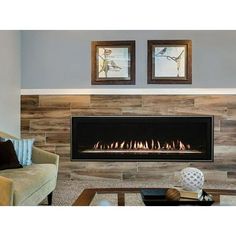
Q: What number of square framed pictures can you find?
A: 2